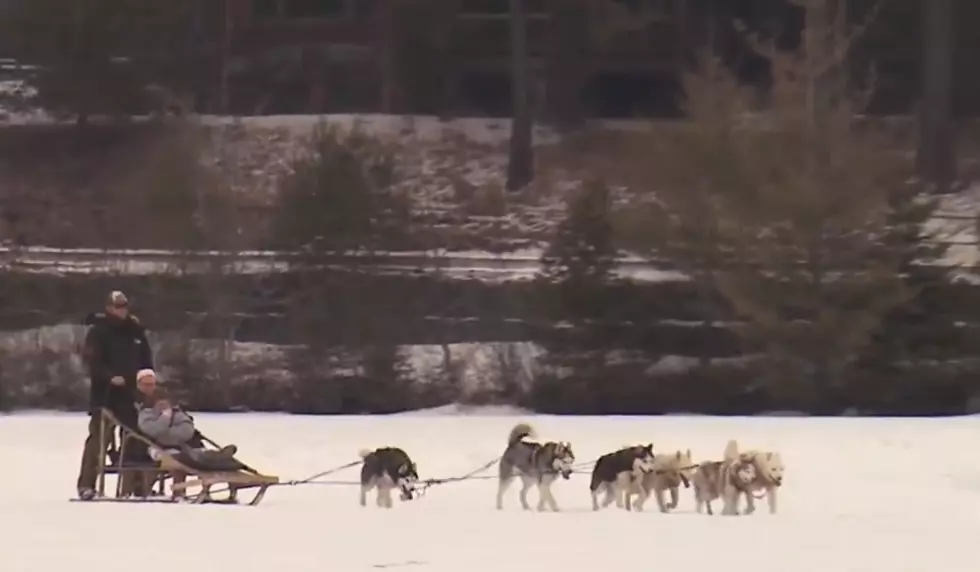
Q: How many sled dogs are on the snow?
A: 6